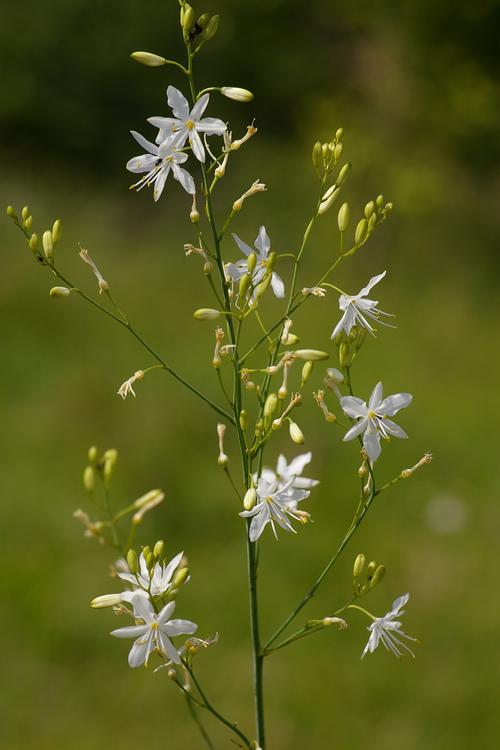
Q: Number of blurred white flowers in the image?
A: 1